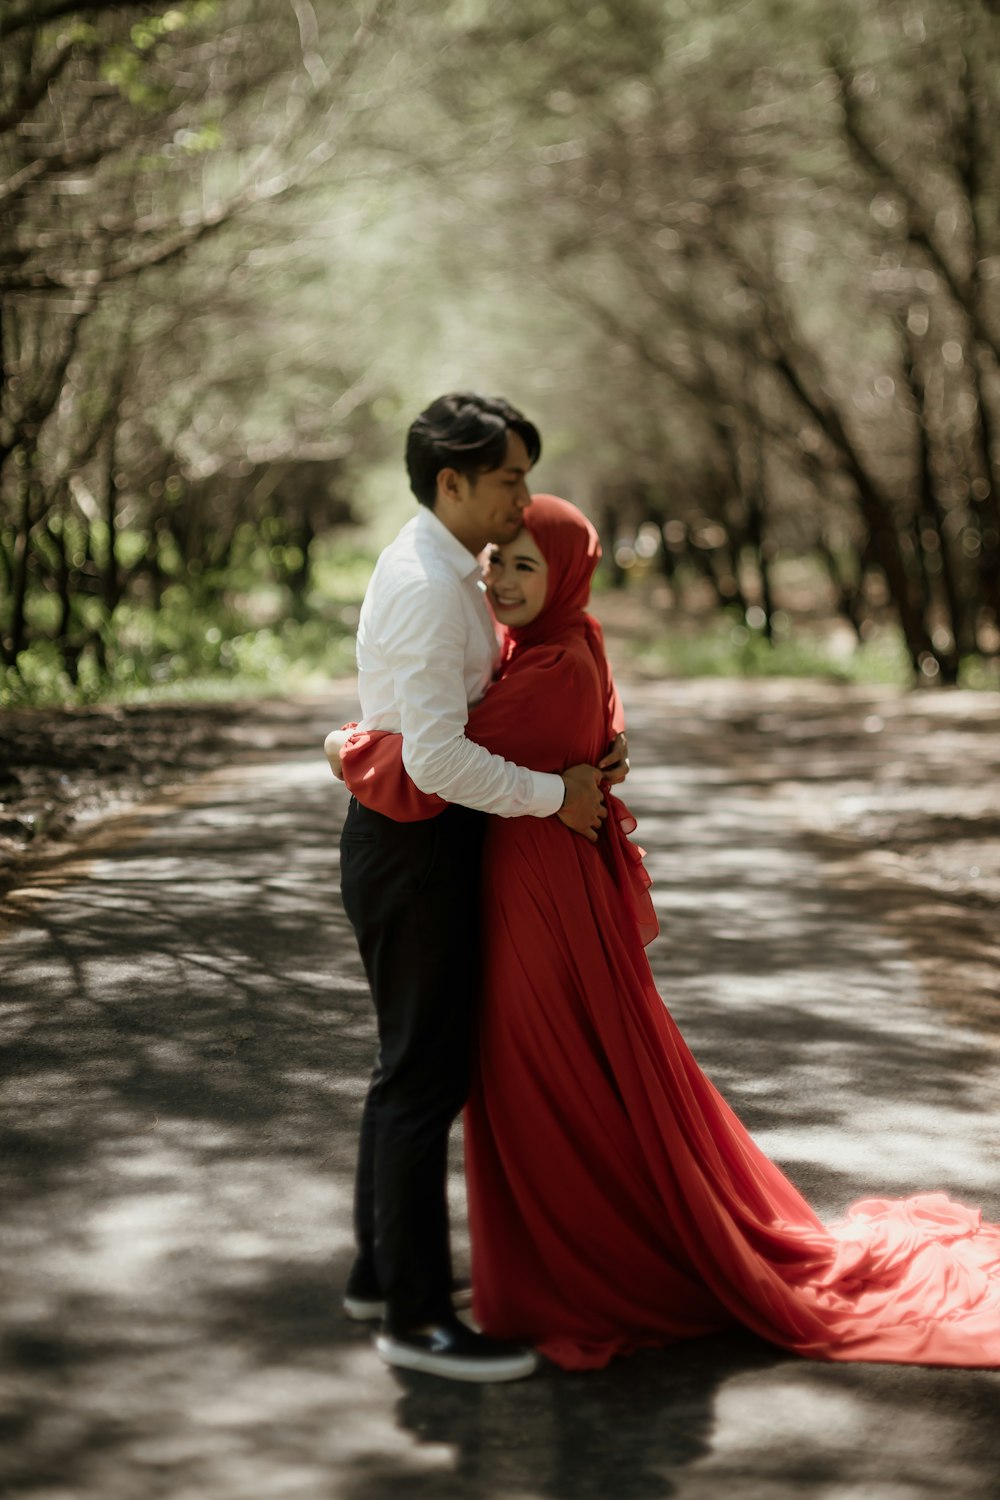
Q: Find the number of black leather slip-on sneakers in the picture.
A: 2